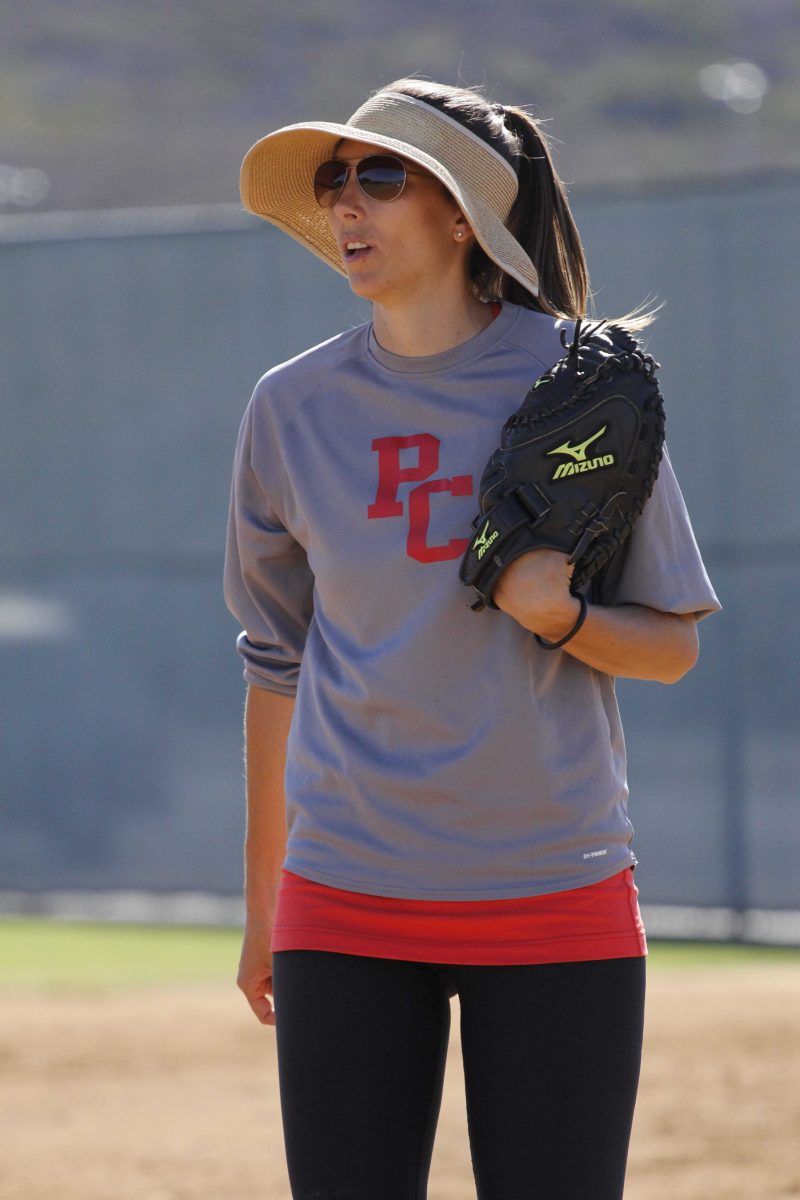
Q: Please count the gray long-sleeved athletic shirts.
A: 1